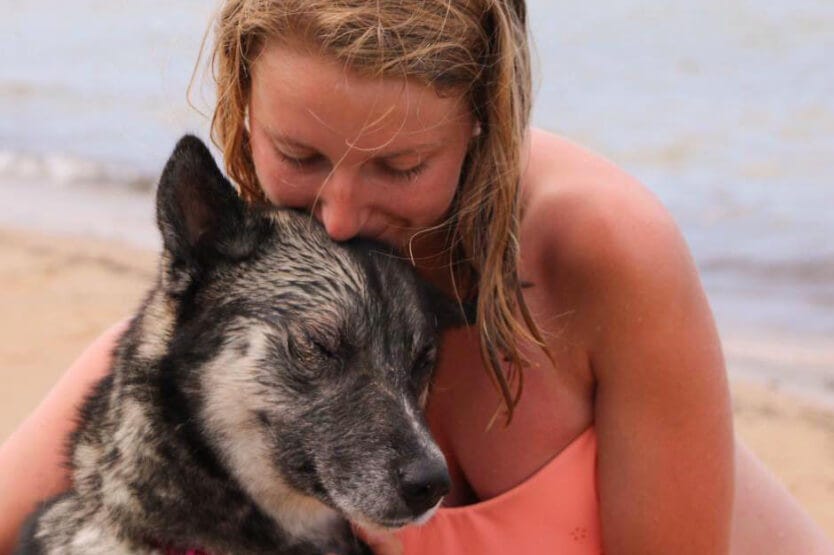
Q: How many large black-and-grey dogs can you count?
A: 1